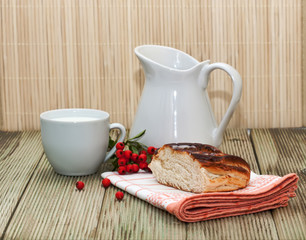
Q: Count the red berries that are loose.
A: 3